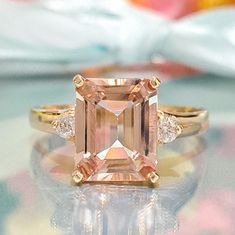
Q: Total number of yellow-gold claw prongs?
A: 4